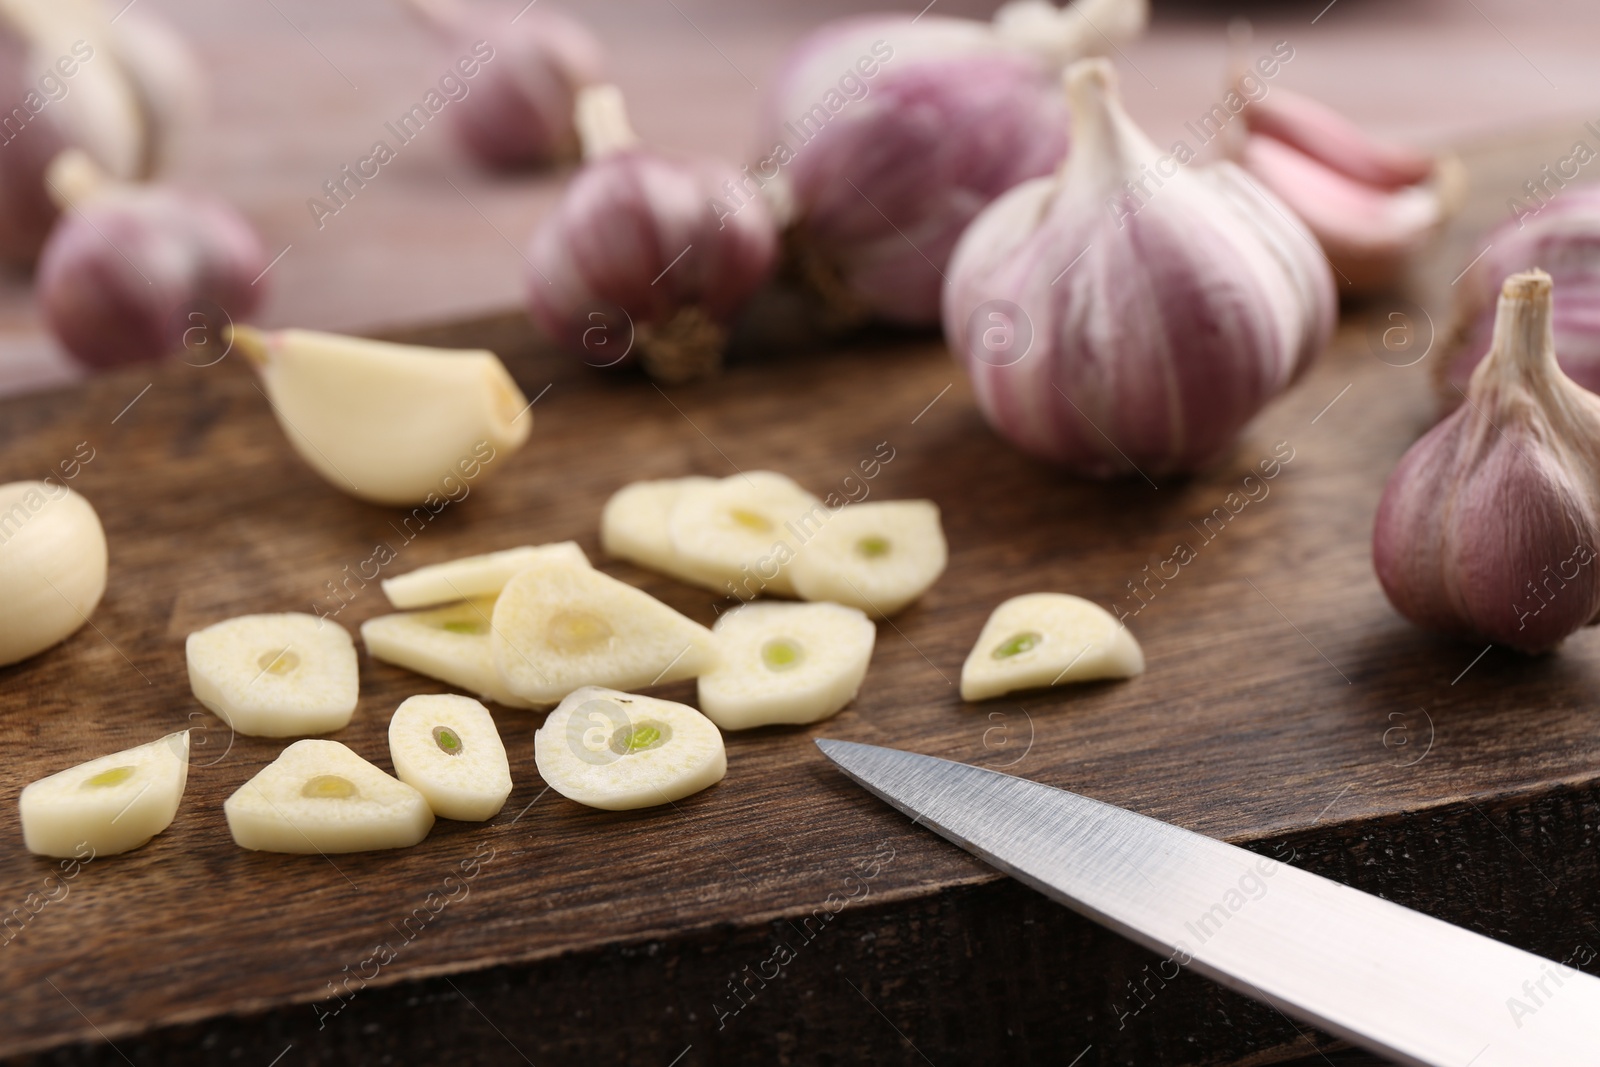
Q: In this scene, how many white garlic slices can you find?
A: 13